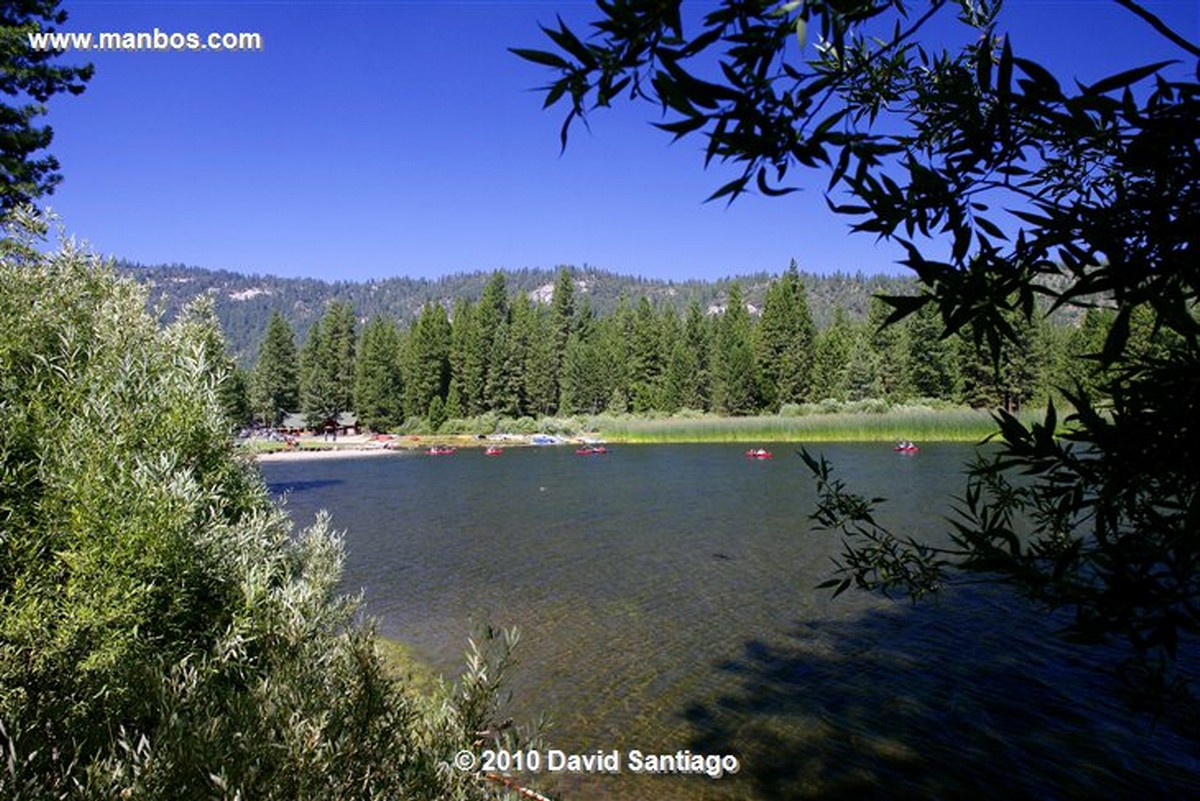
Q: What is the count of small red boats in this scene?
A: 5